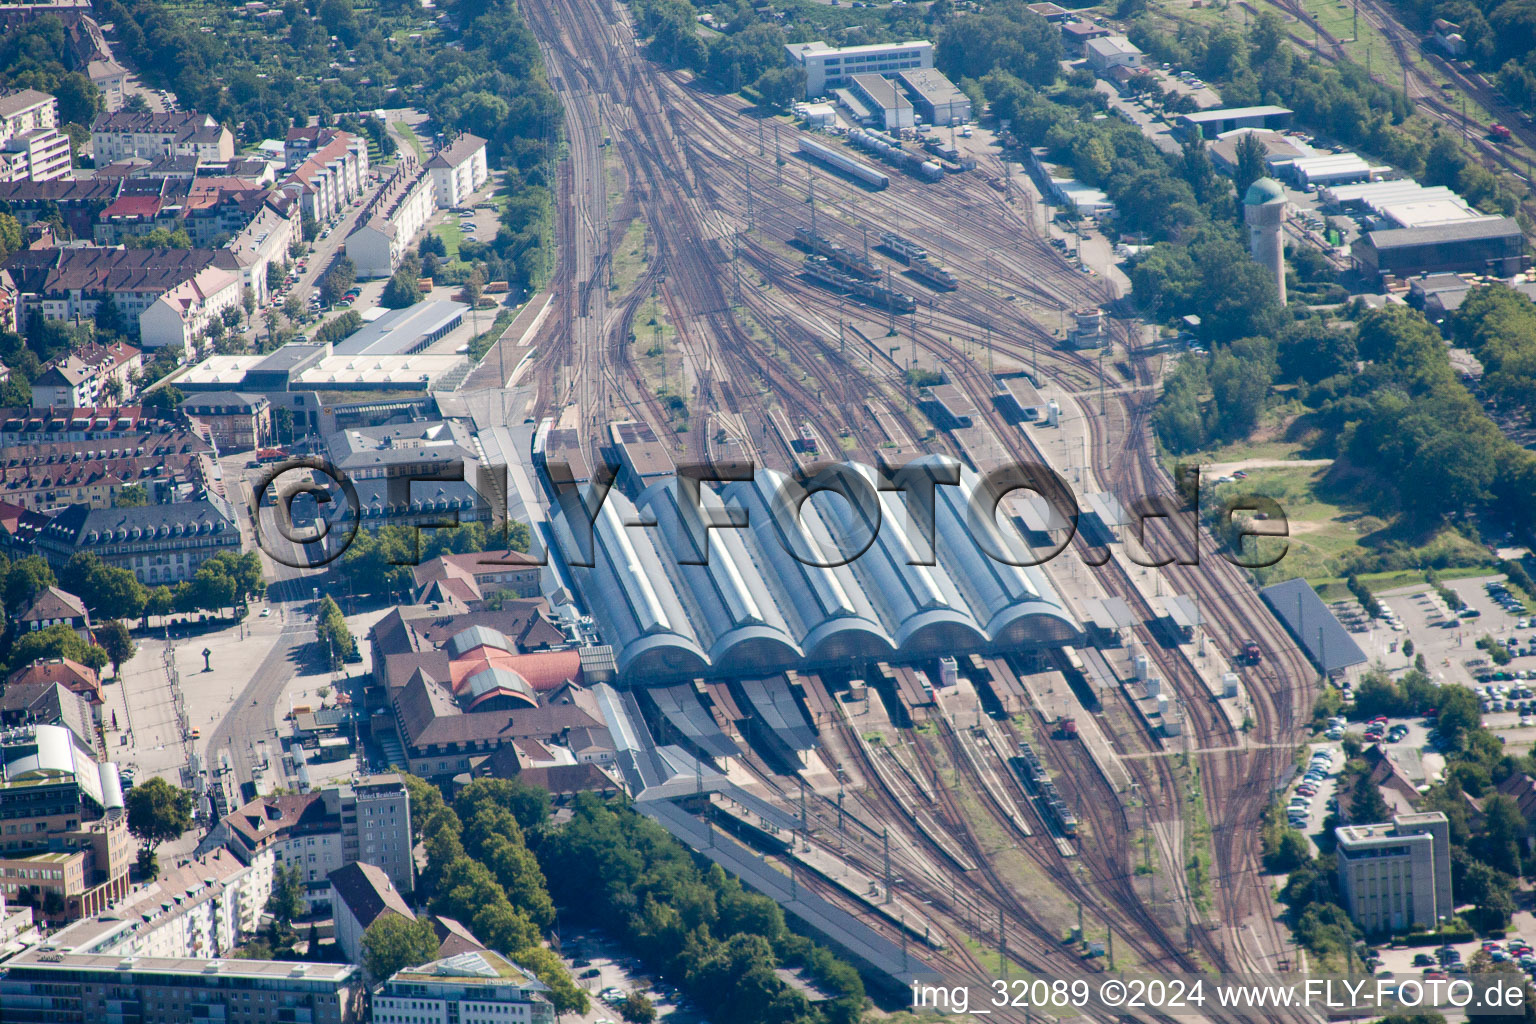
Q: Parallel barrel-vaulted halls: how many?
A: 5